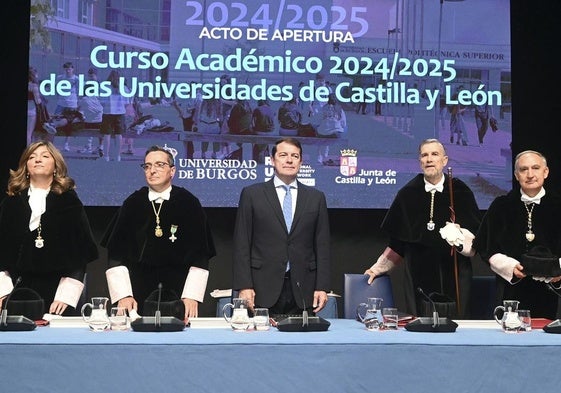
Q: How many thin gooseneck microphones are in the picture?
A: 5